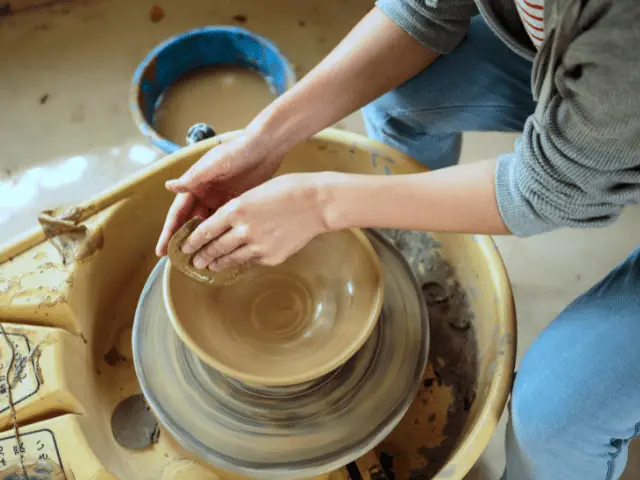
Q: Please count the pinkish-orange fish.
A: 0